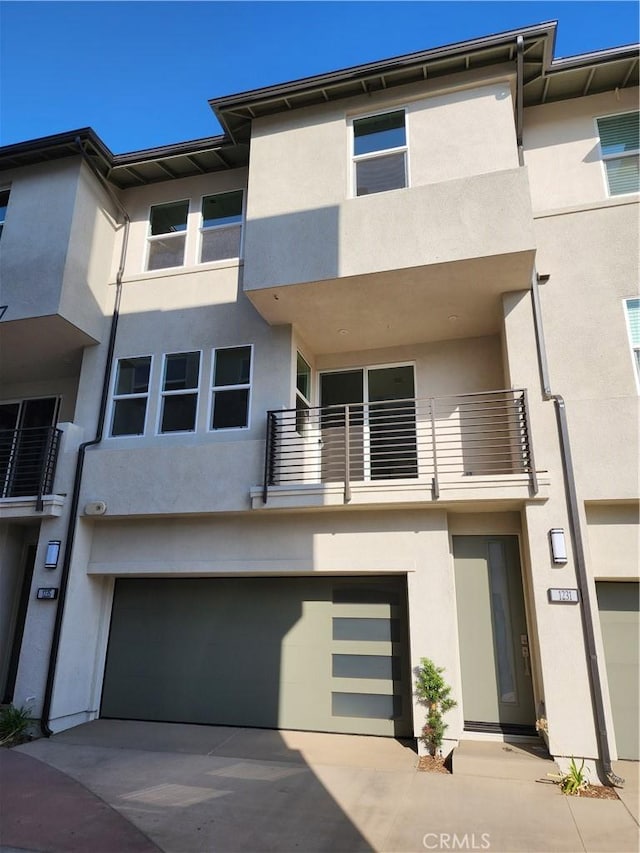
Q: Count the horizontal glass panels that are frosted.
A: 4